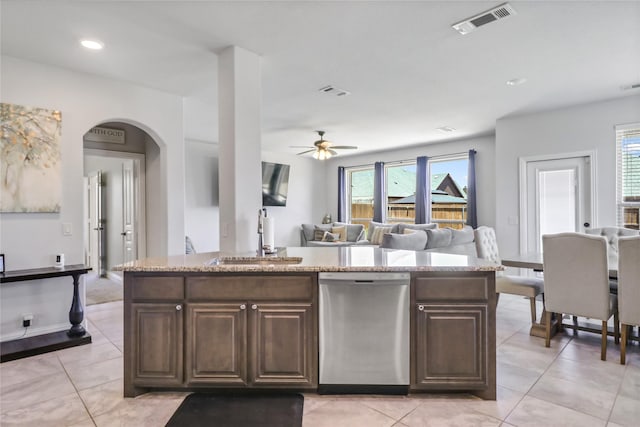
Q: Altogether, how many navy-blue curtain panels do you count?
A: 4